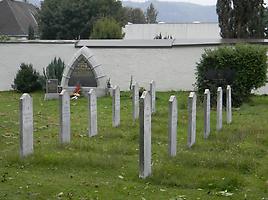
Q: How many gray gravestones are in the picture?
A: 12